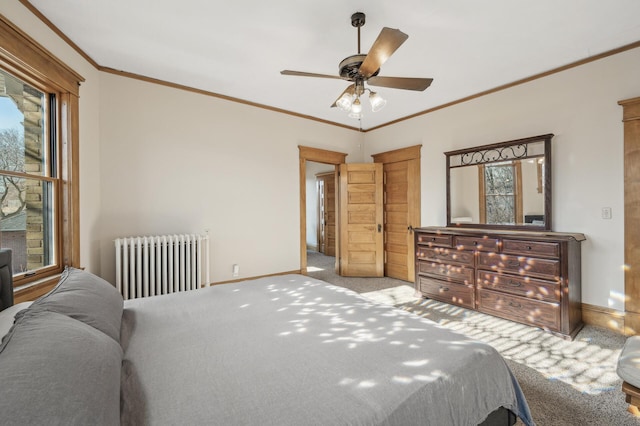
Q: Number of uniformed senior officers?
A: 0